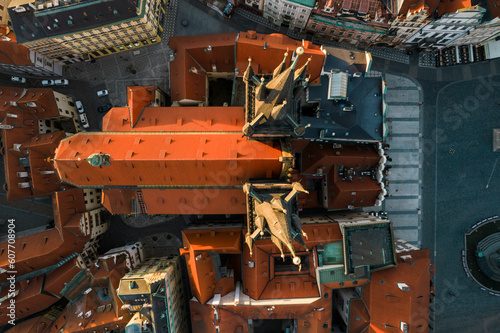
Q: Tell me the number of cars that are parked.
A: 7